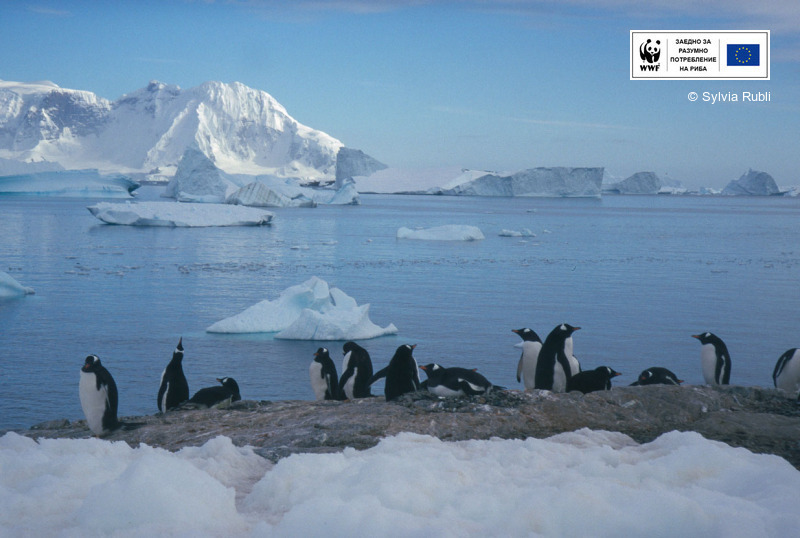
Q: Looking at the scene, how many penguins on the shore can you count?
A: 13